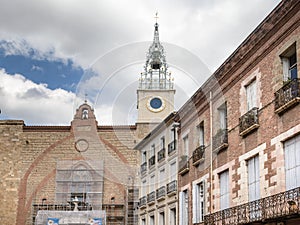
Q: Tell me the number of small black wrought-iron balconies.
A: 13